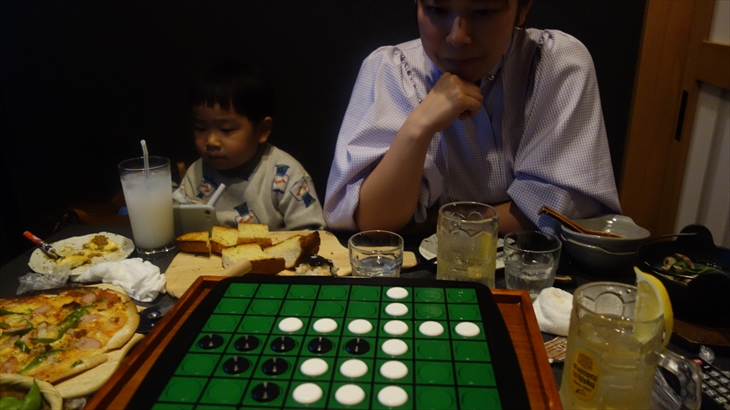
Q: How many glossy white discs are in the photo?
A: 15